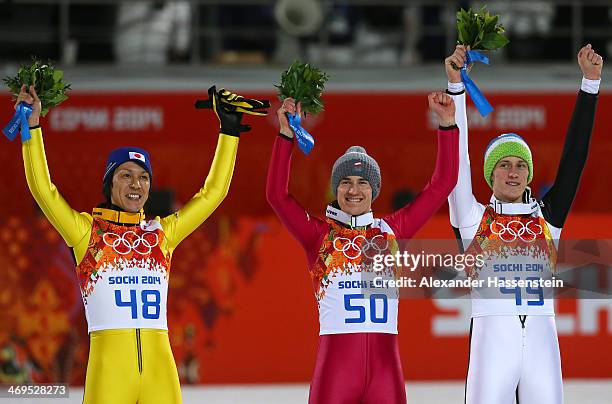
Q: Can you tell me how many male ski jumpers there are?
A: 3